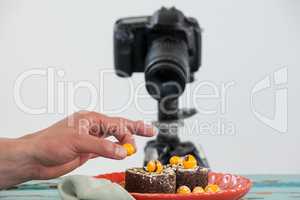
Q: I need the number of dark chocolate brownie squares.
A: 2